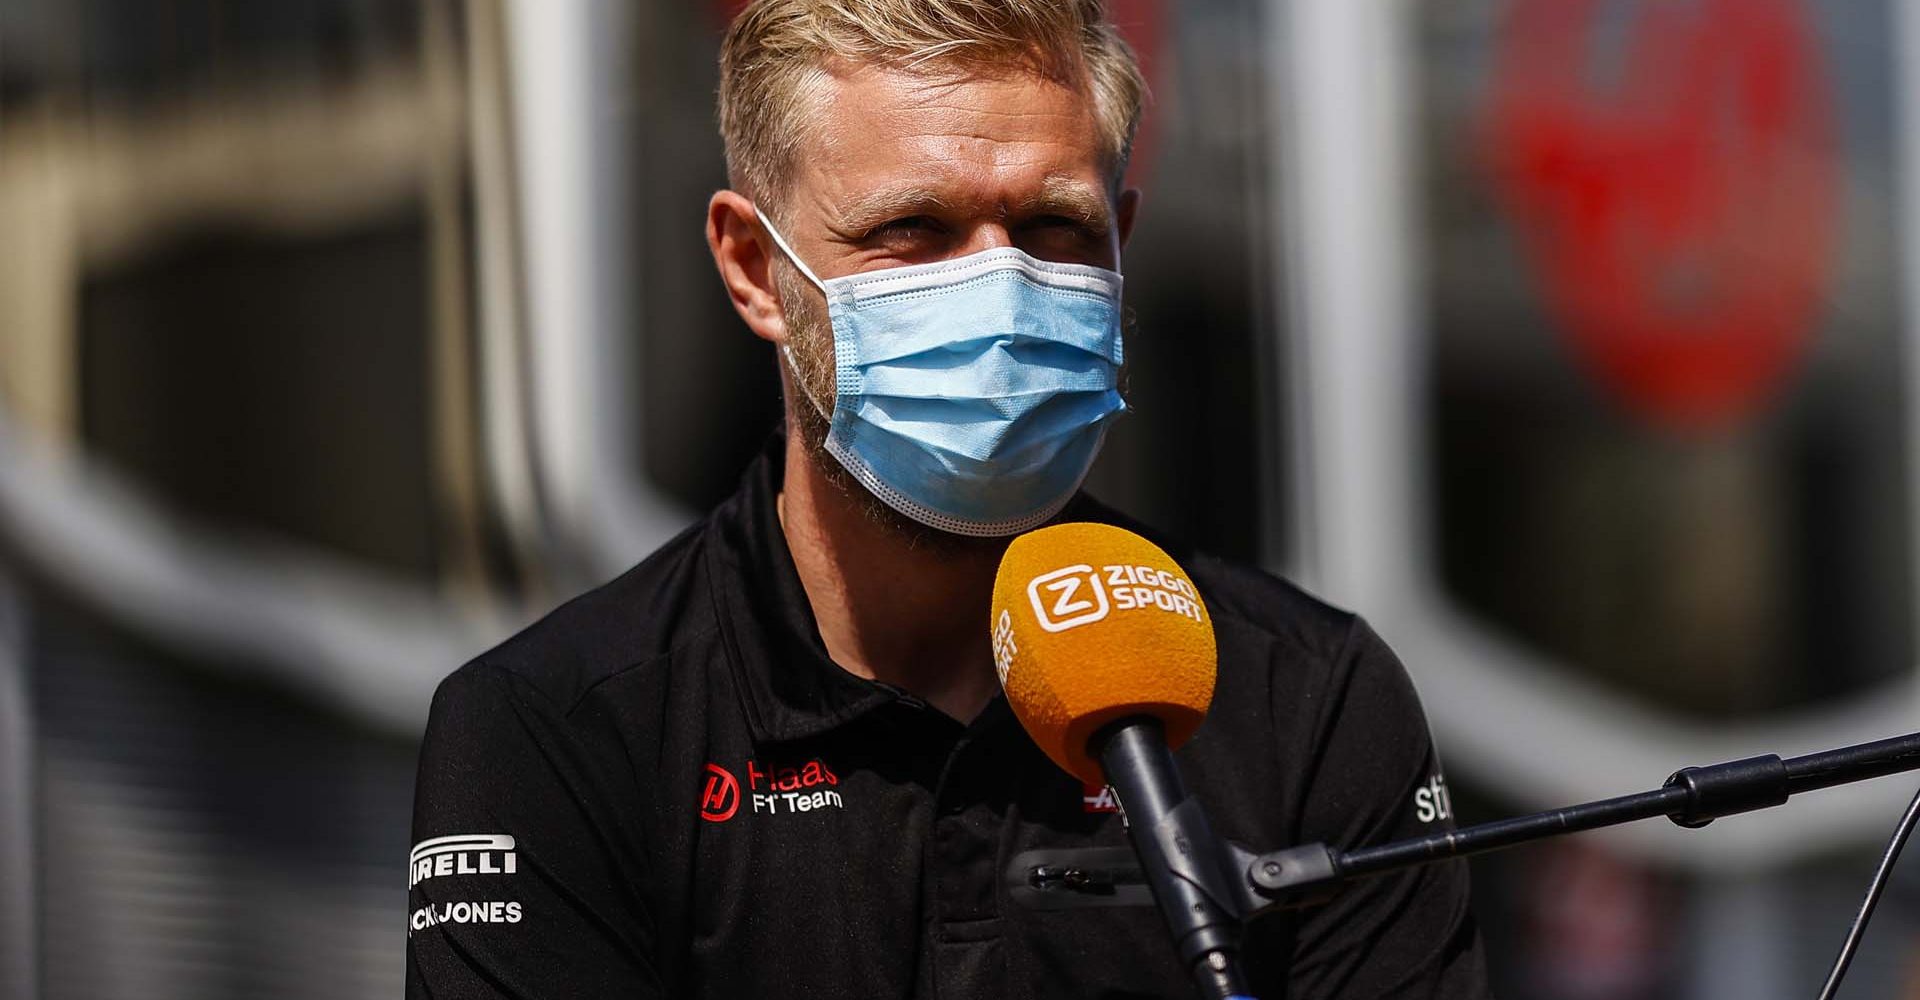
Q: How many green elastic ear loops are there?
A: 0